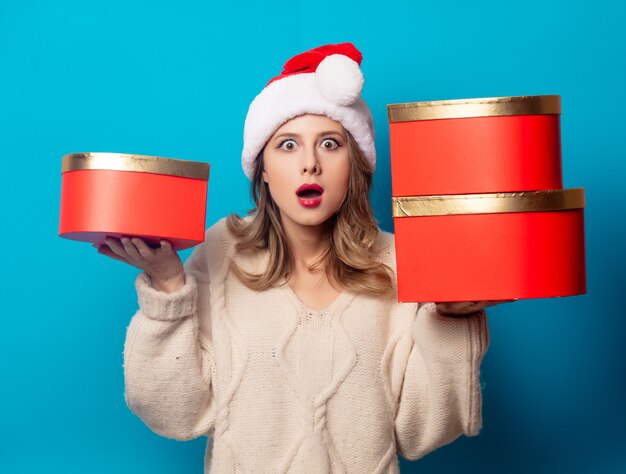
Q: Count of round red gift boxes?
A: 3